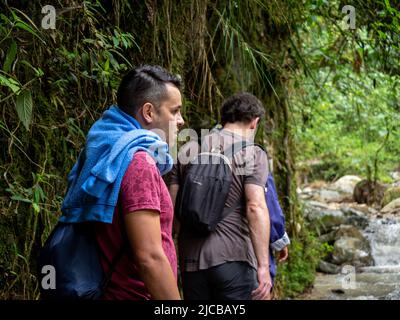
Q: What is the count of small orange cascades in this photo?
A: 0